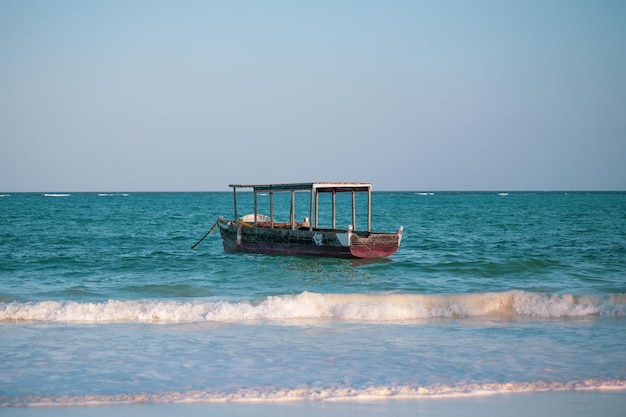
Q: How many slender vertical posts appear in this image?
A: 9